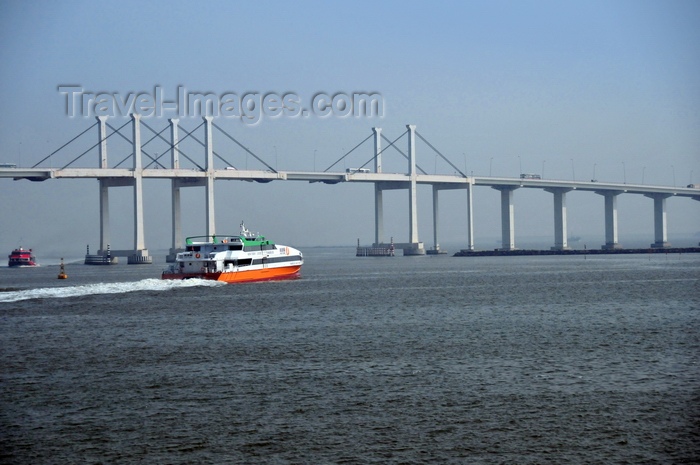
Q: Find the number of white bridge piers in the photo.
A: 12